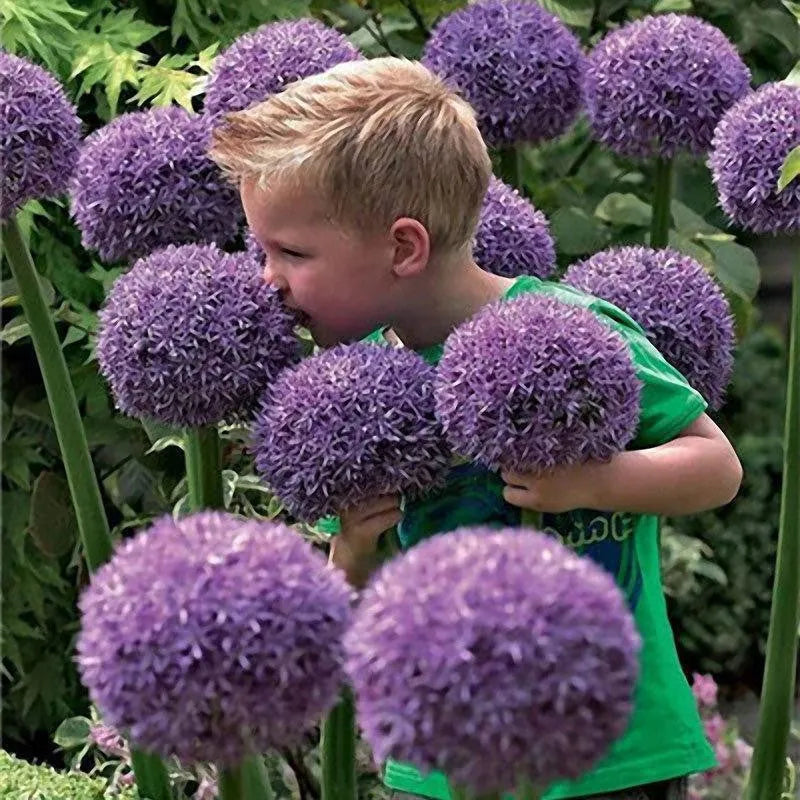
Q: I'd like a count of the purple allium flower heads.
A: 13